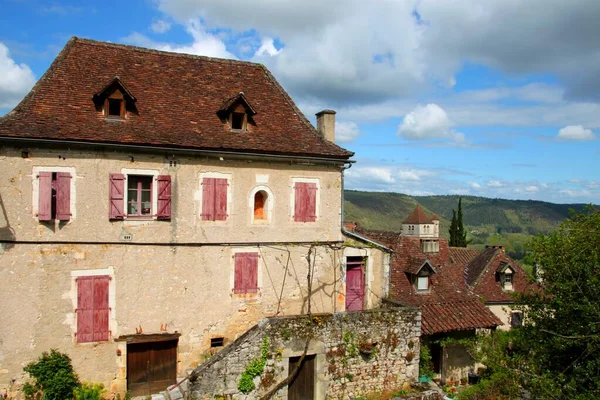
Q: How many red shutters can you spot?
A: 12